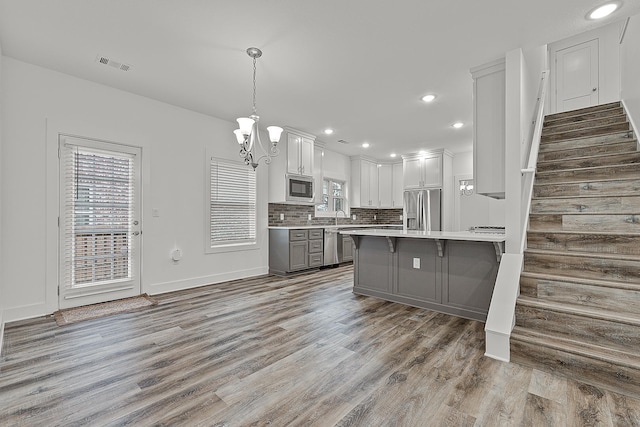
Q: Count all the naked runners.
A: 0